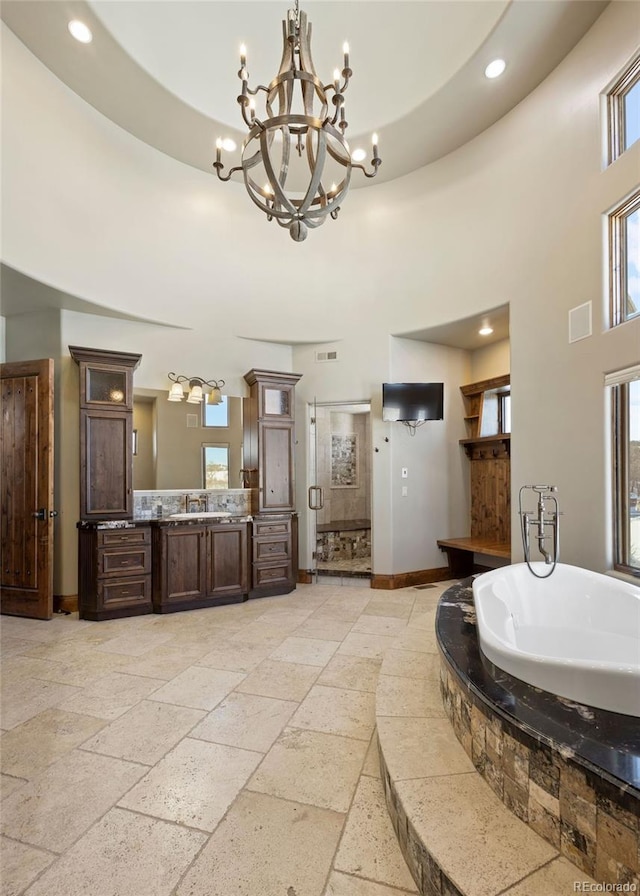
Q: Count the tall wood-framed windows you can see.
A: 3